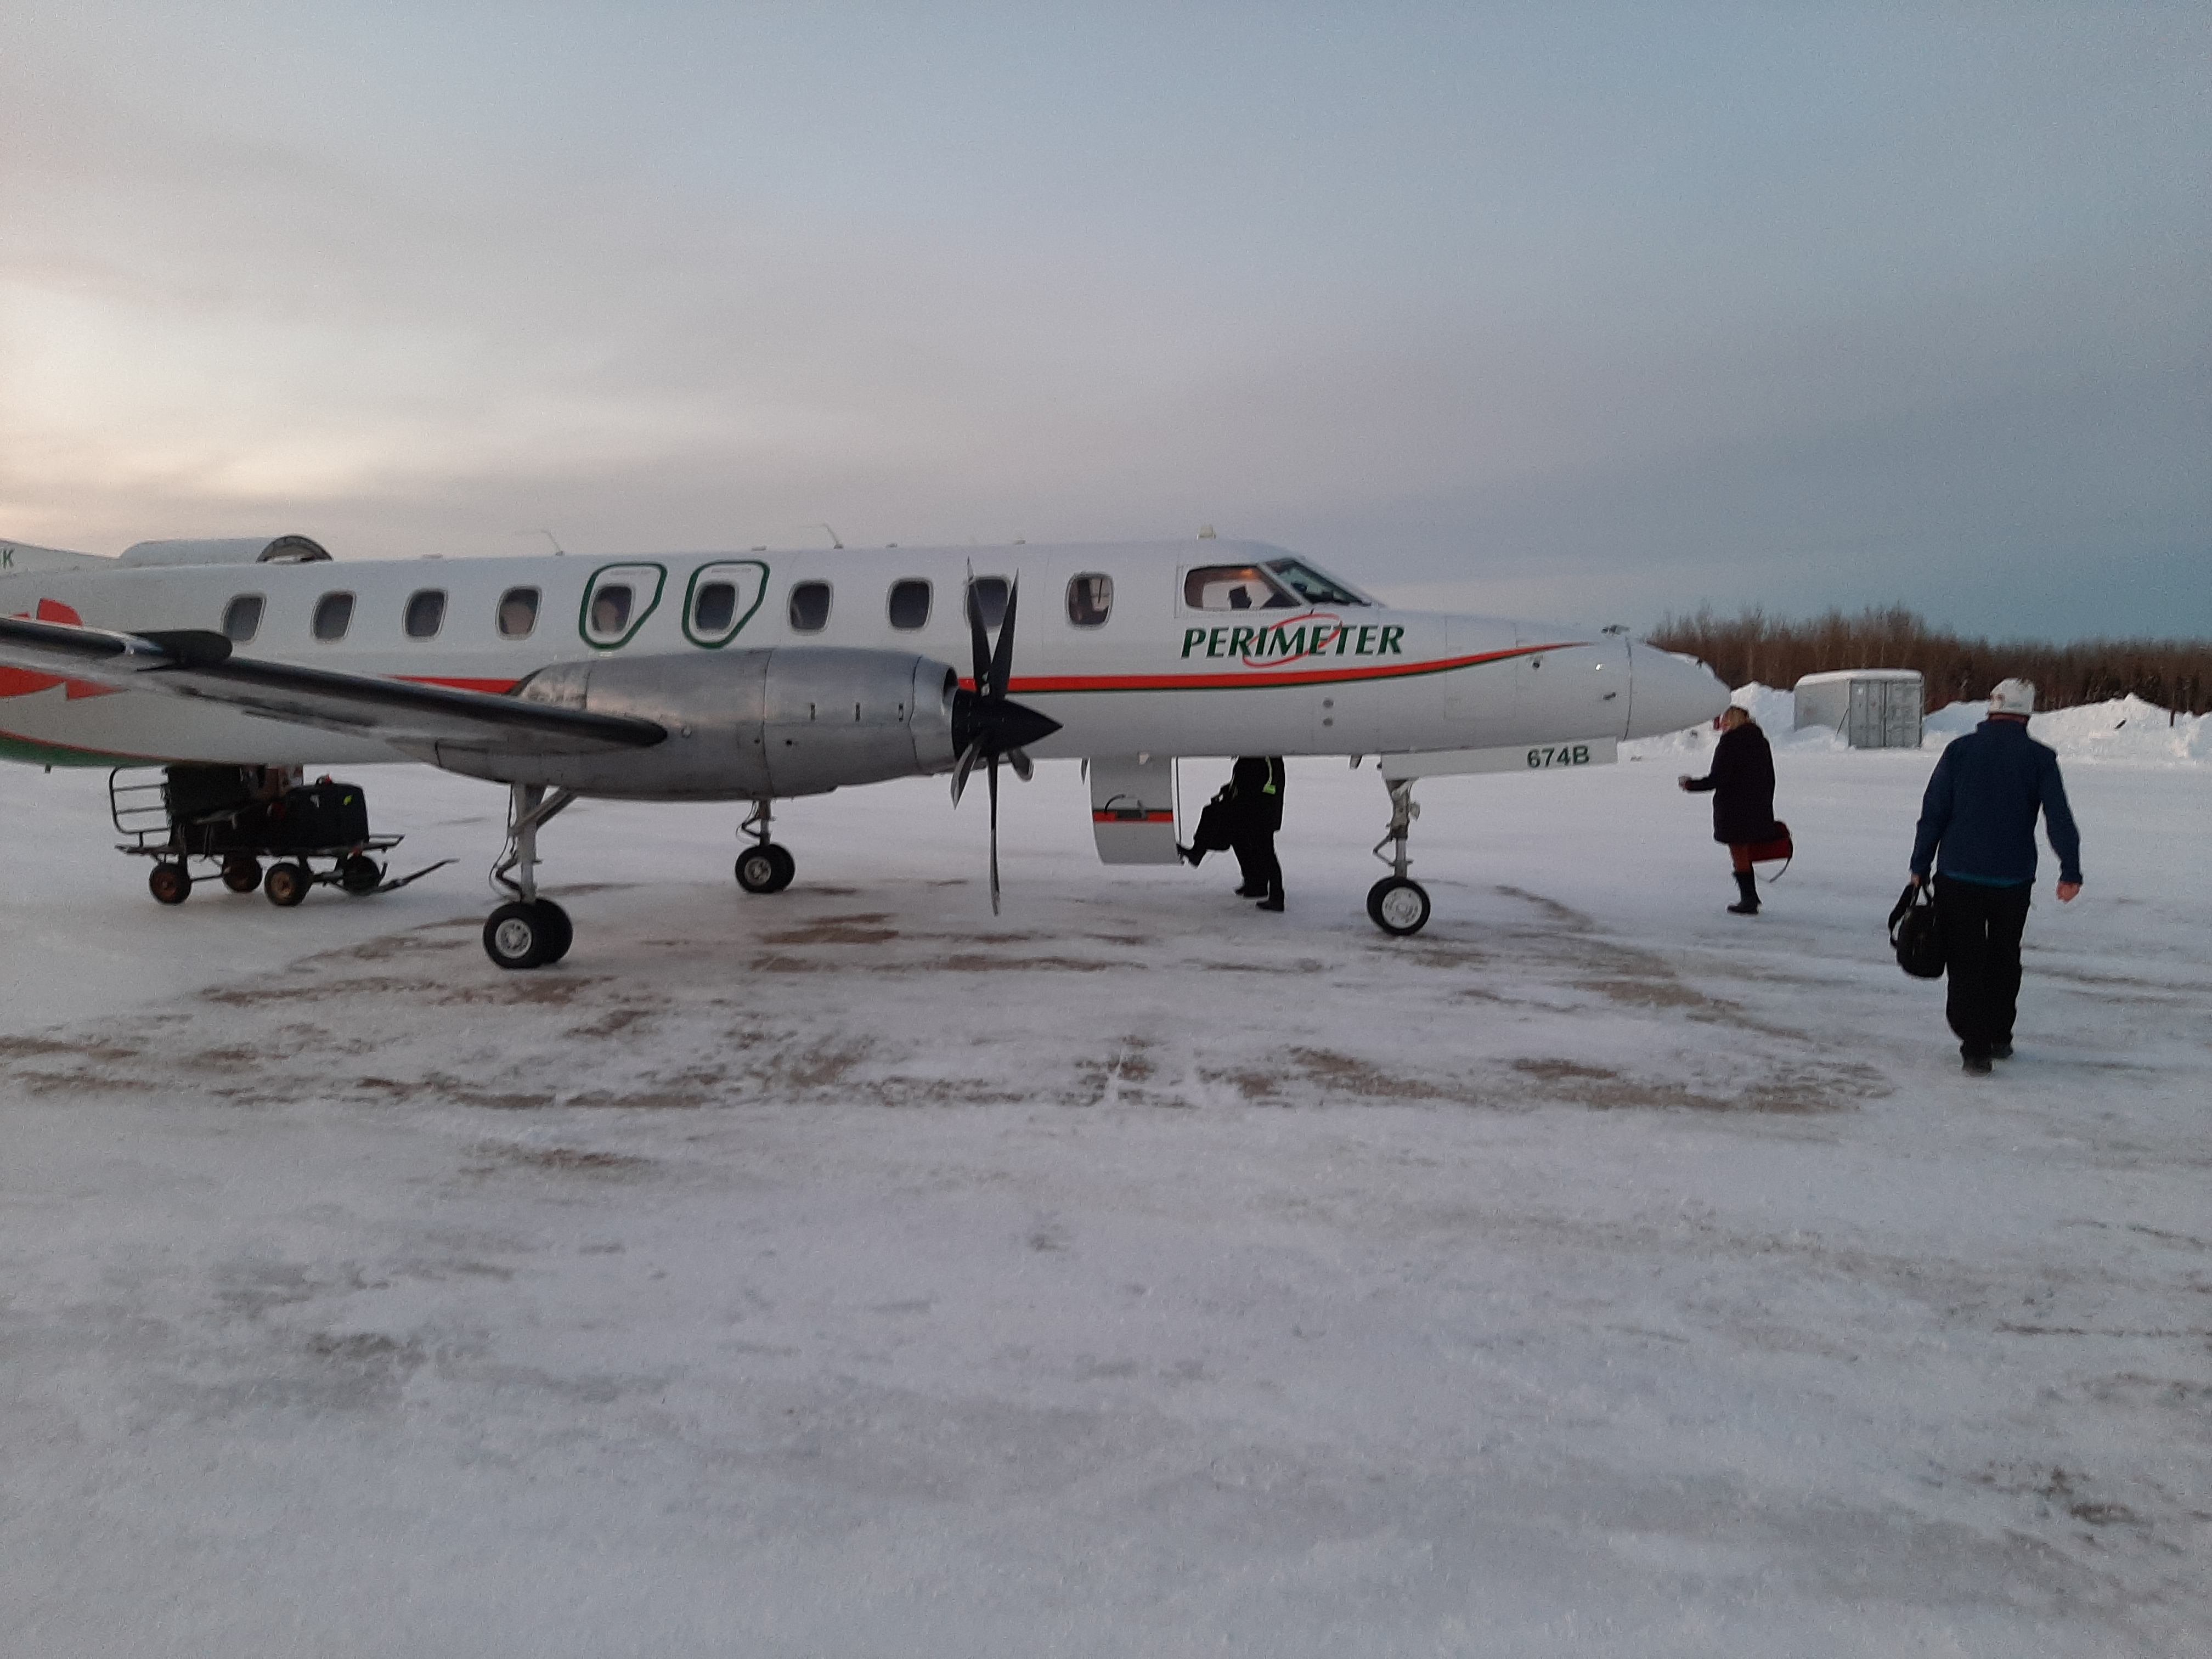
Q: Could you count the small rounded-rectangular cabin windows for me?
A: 10